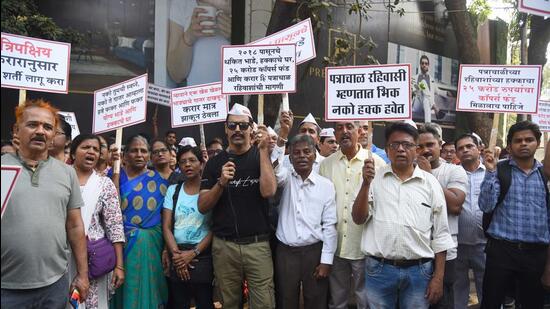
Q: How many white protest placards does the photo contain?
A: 12